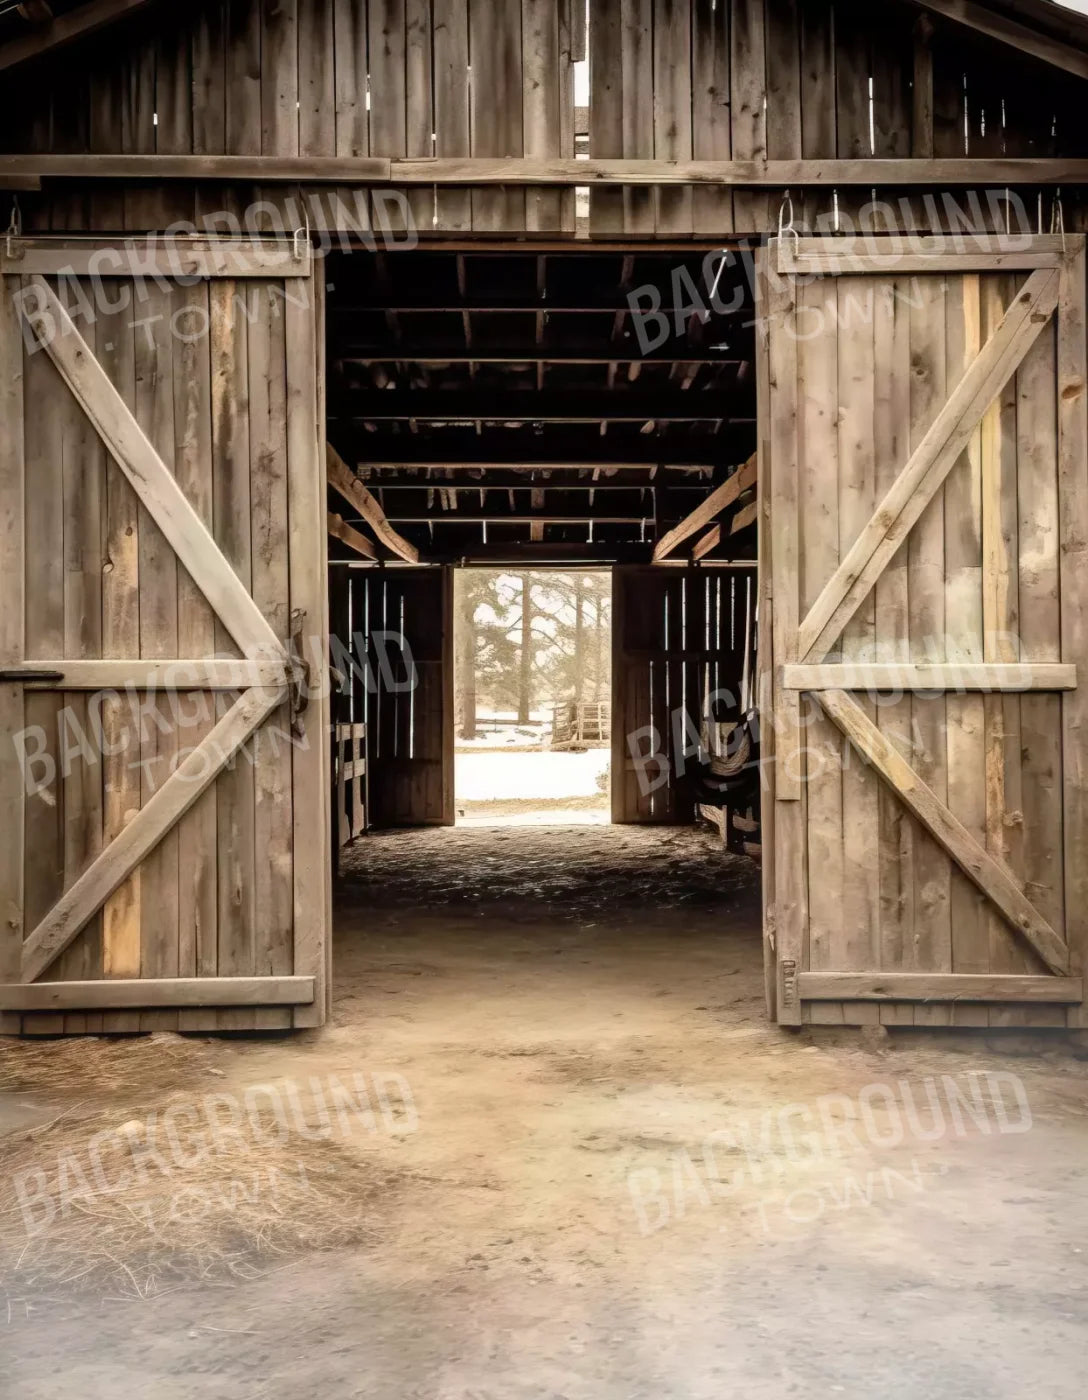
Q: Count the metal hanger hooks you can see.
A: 4